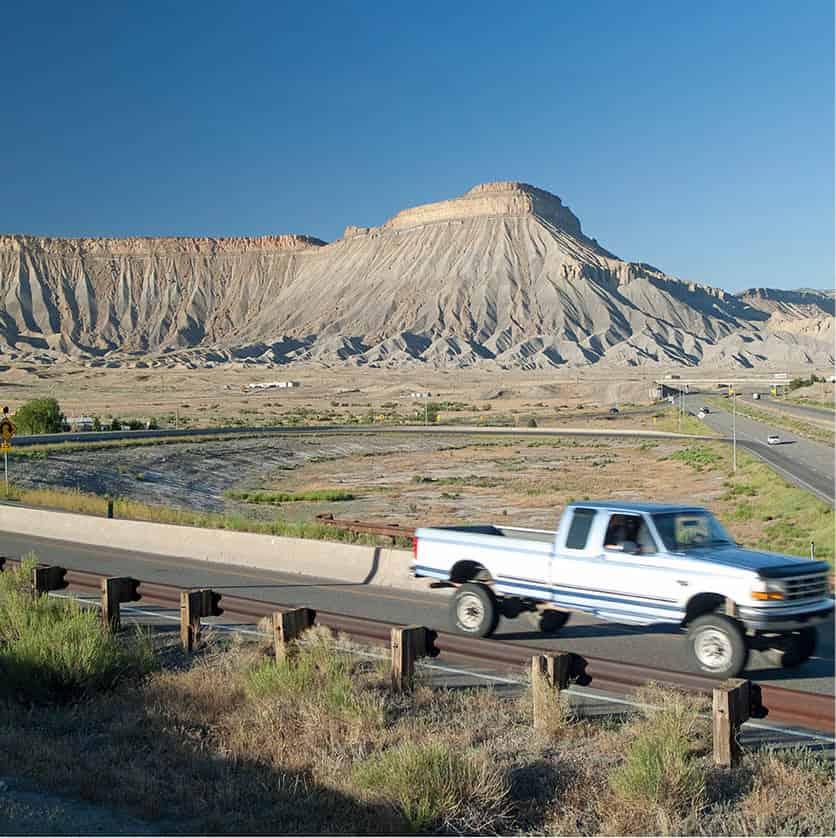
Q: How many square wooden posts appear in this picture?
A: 7